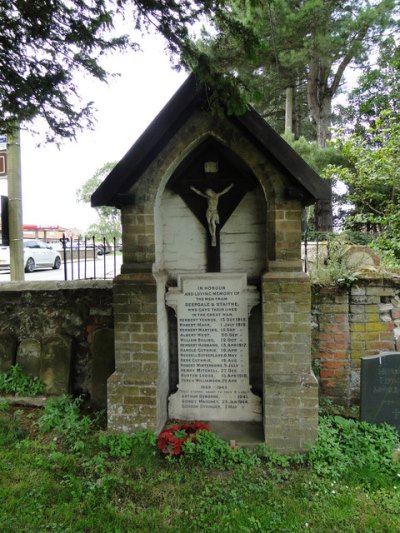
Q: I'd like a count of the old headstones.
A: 4